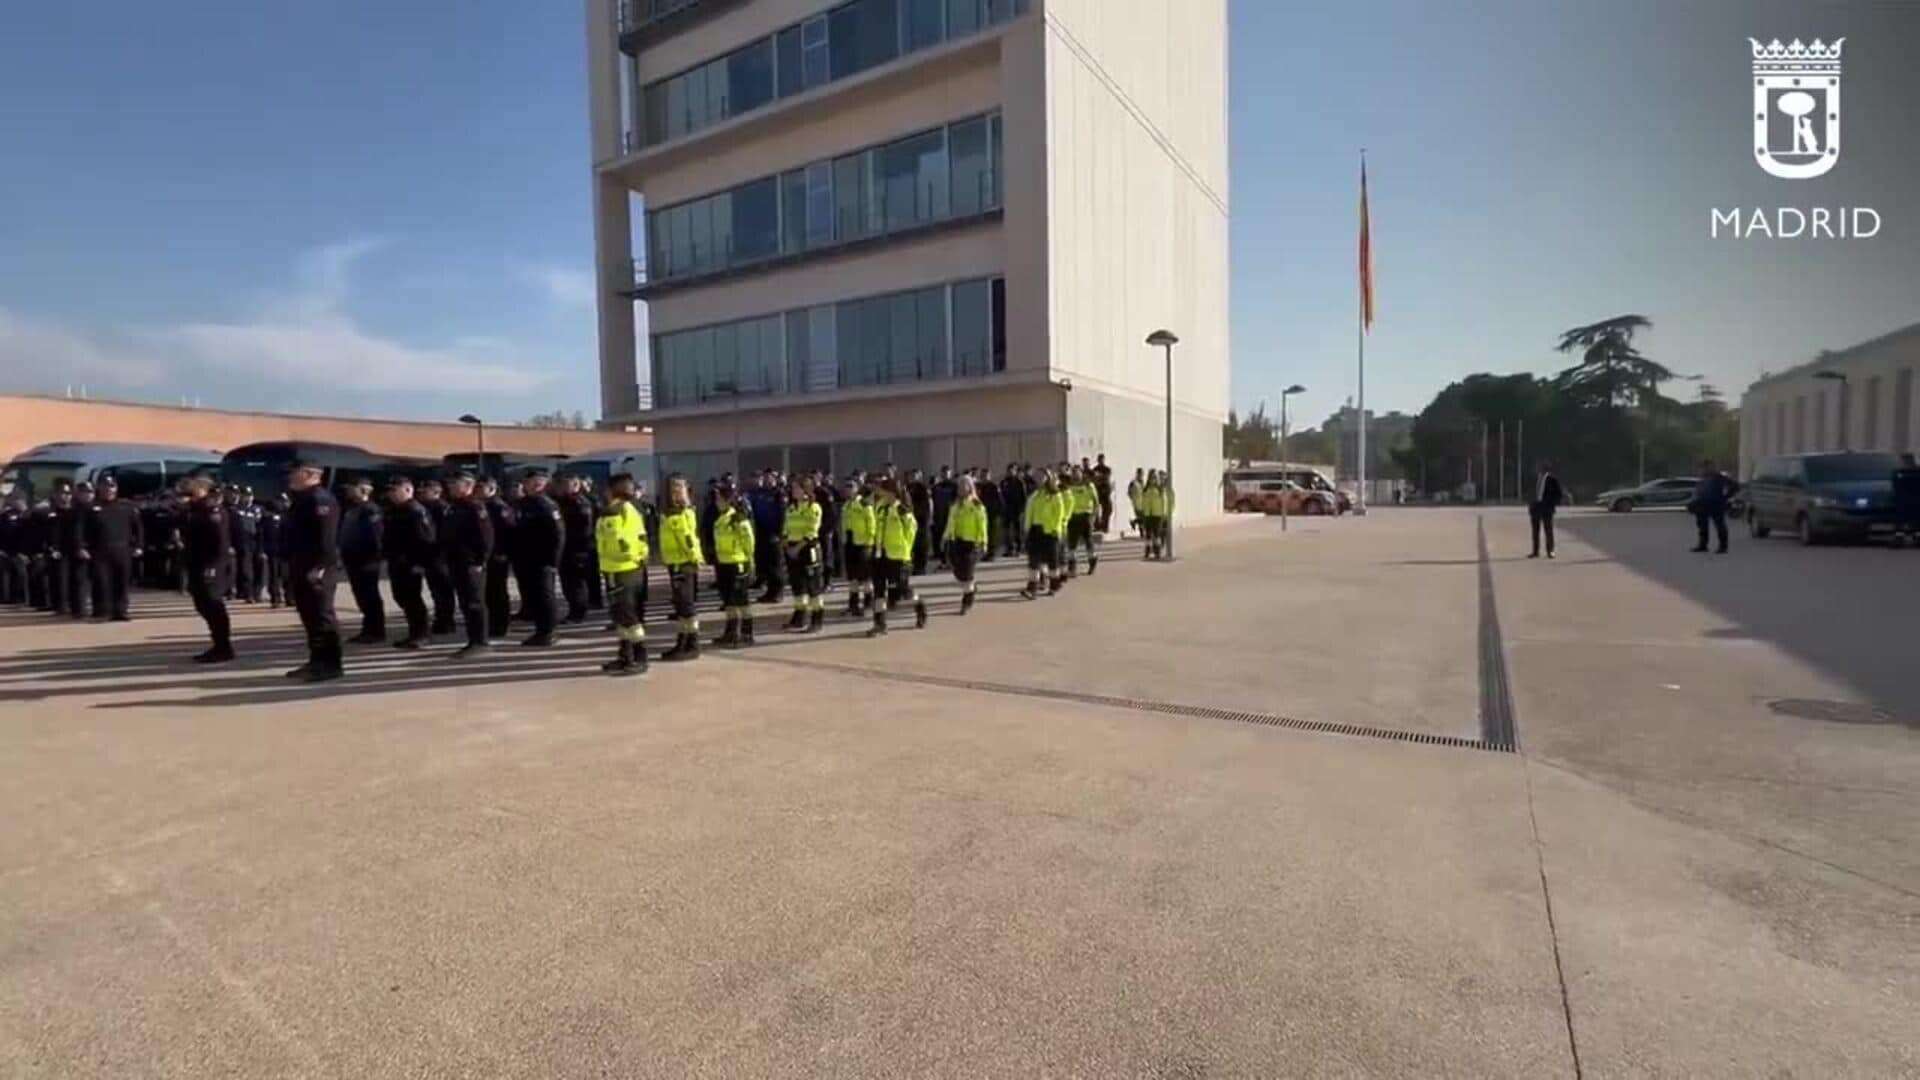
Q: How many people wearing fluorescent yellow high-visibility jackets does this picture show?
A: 13